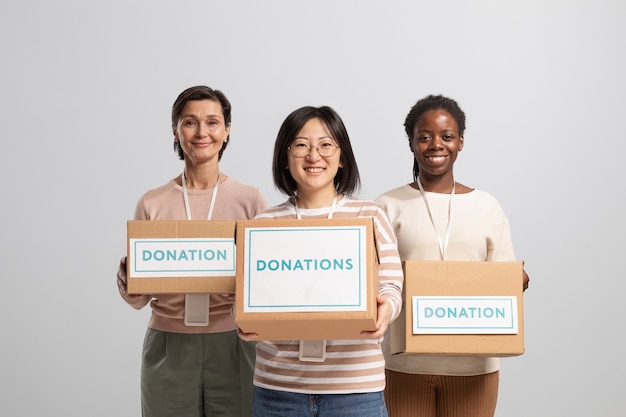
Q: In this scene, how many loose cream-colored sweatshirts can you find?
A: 1